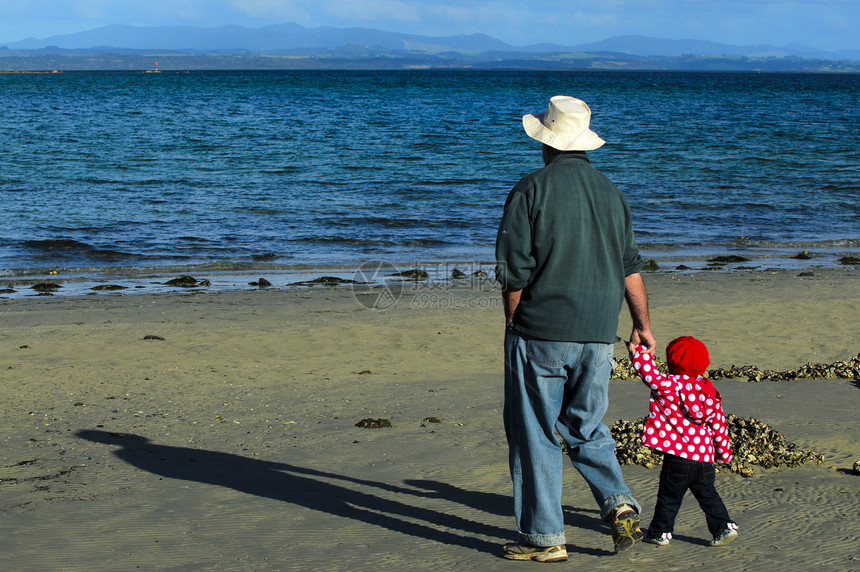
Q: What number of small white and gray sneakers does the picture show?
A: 2